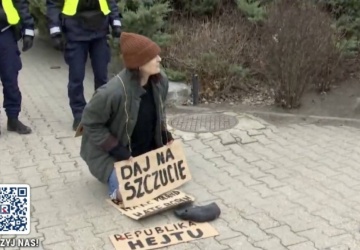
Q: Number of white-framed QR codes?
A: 1